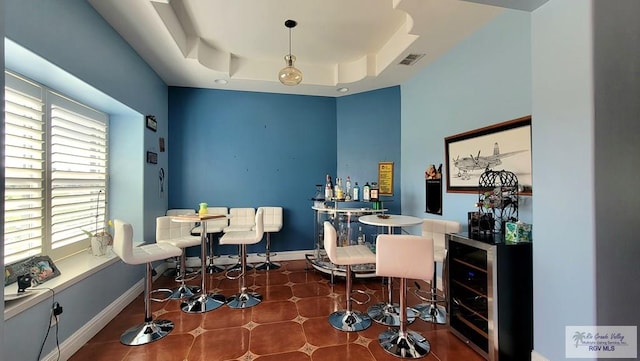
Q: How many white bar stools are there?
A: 10